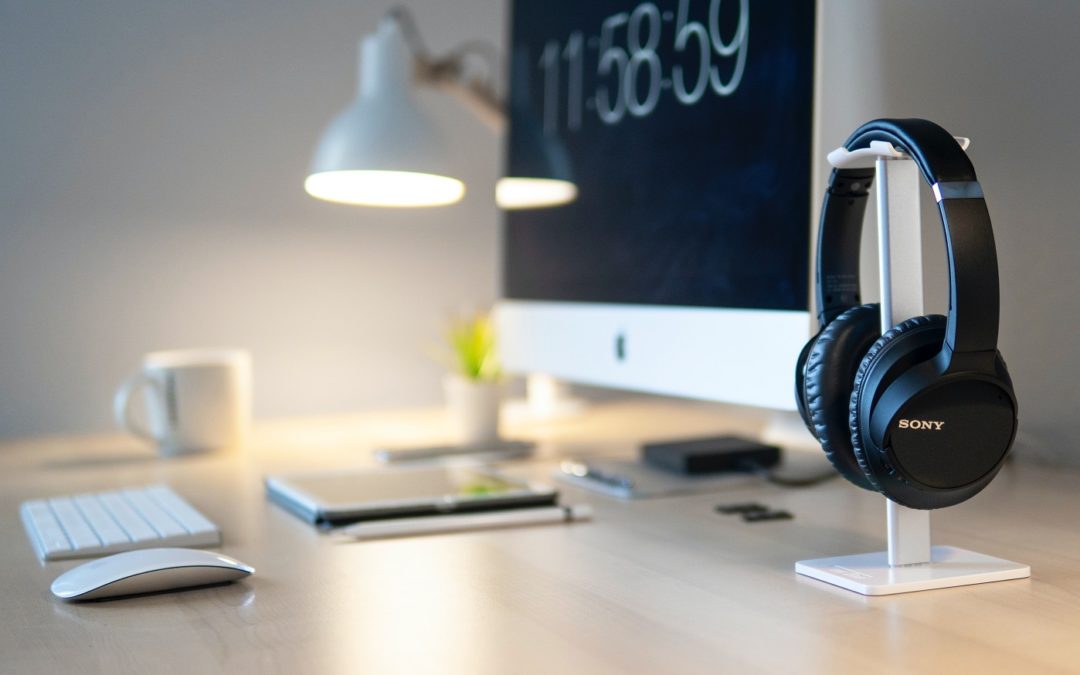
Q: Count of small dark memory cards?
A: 2